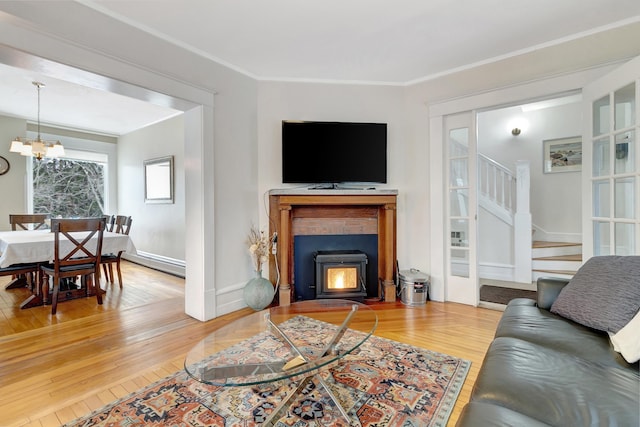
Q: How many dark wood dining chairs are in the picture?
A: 4